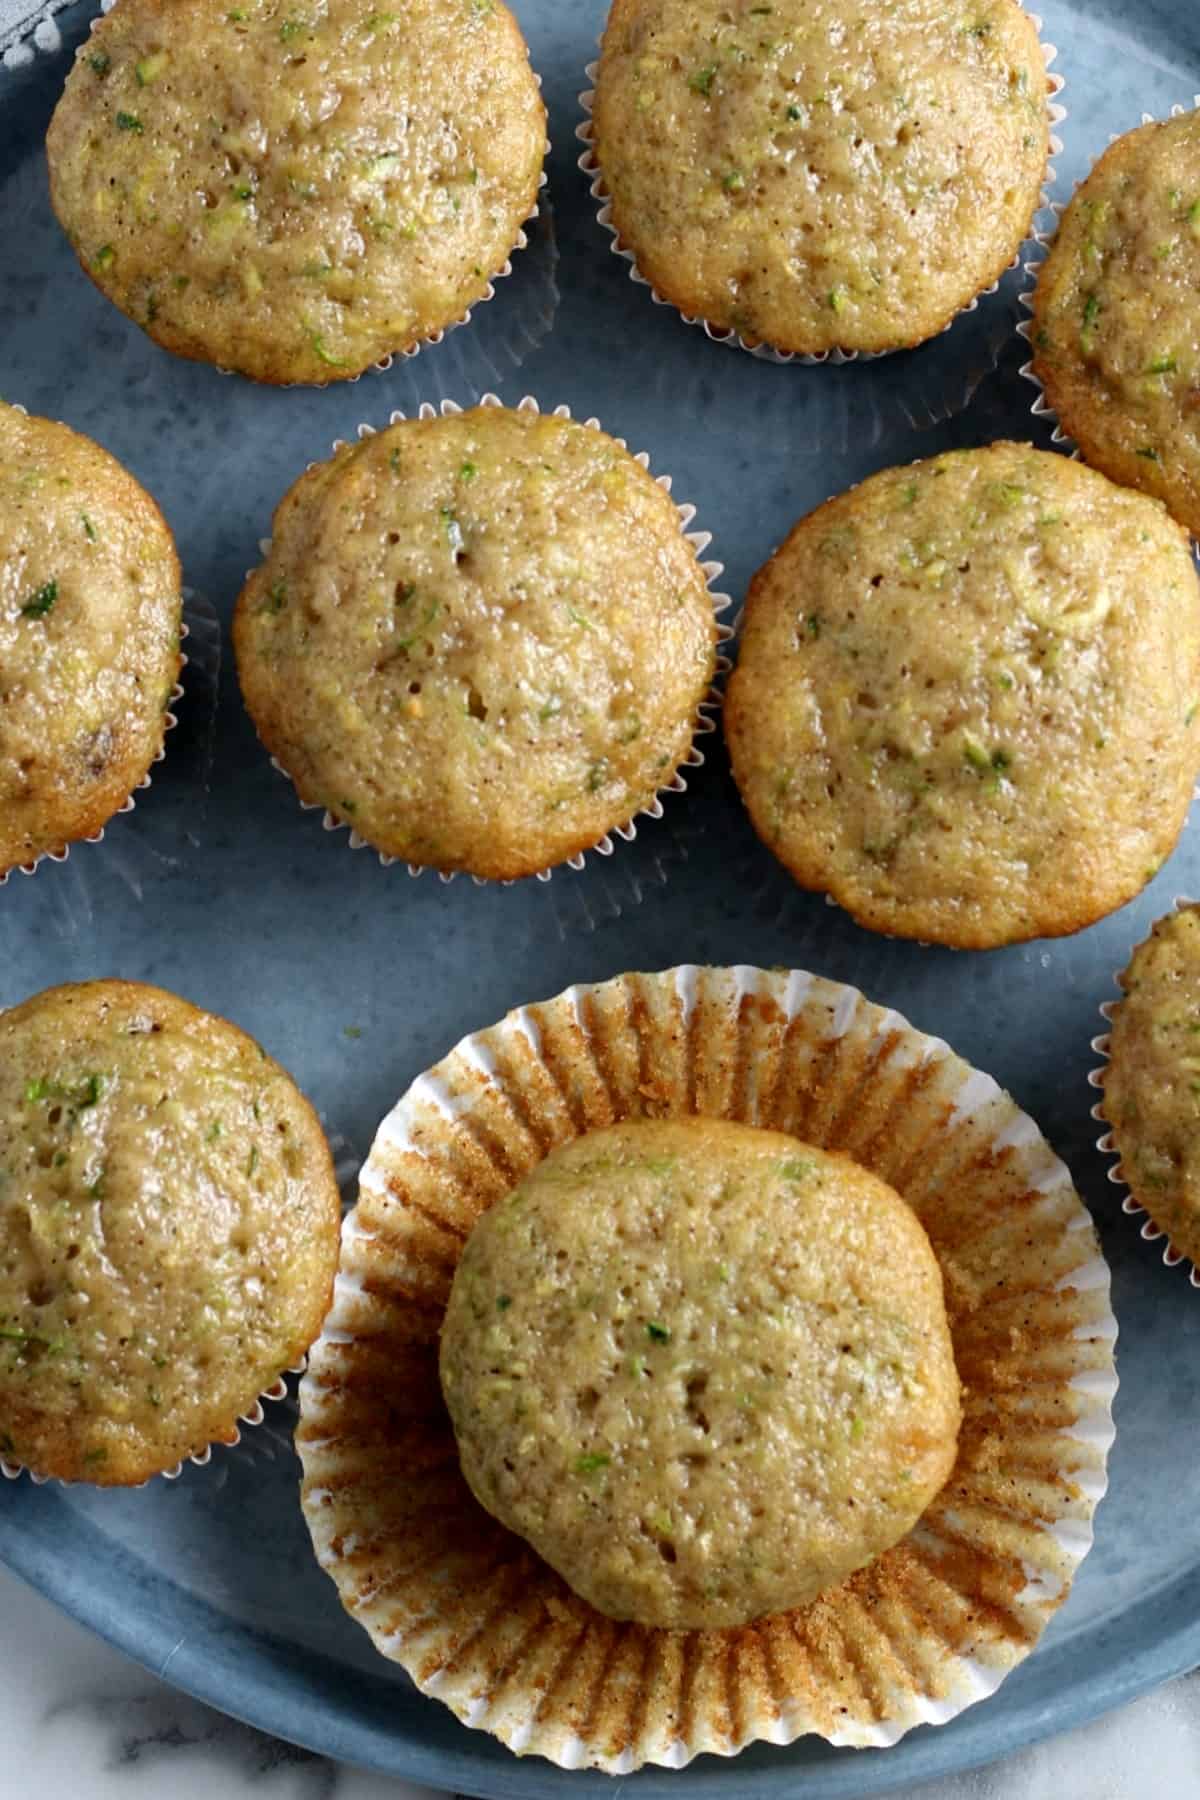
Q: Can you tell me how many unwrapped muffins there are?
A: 1